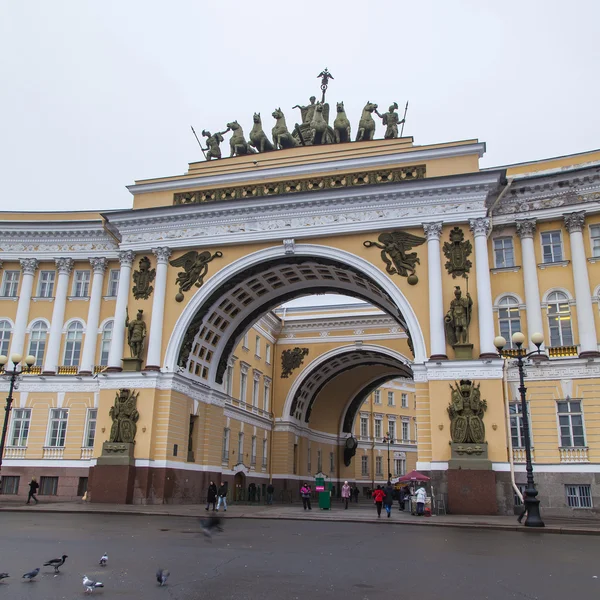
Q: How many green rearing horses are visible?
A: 6